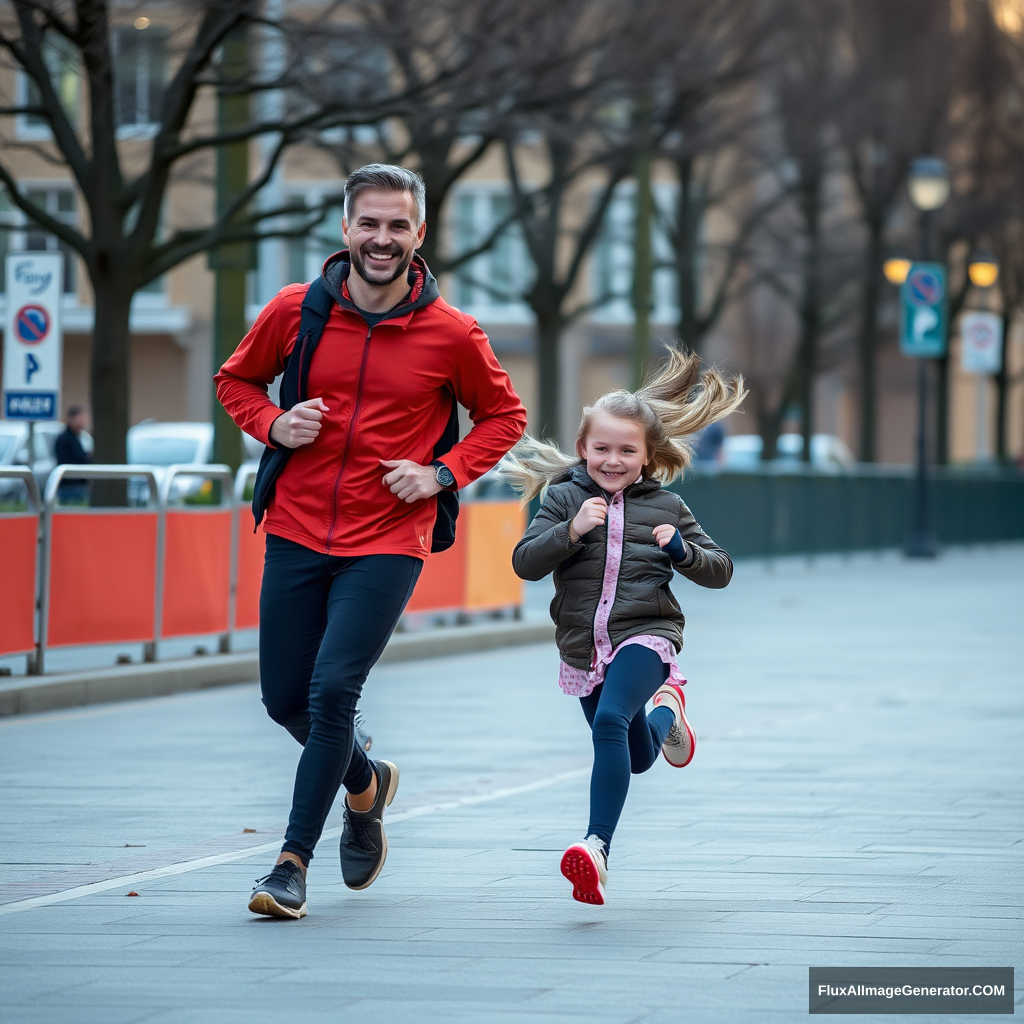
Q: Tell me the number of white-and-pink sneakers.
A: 2